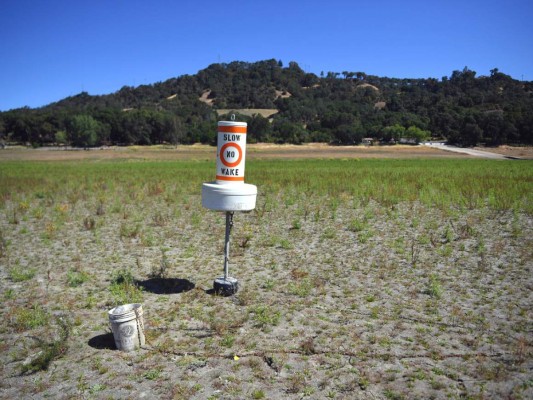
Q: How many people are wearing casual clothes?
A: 0